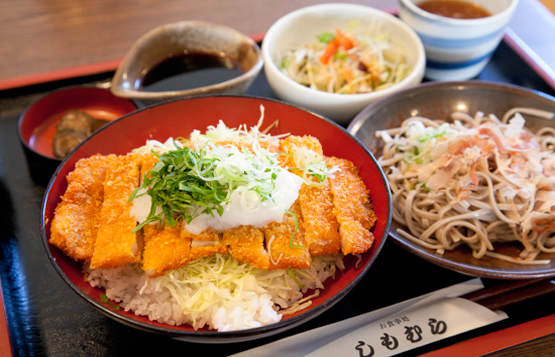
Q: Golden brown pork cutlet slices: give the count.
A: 8